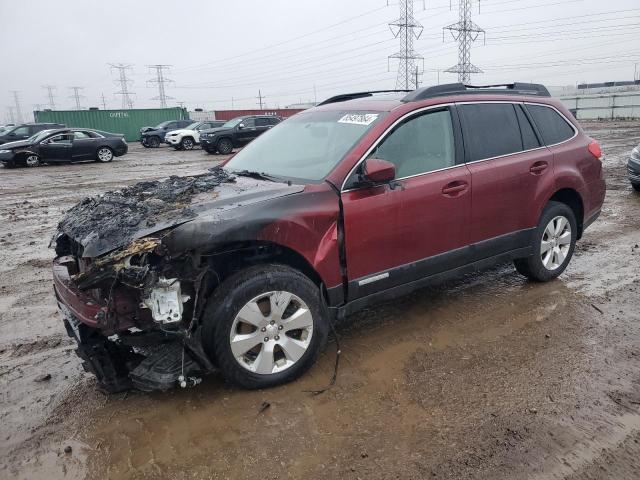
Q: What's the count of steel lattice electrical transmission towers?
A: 7